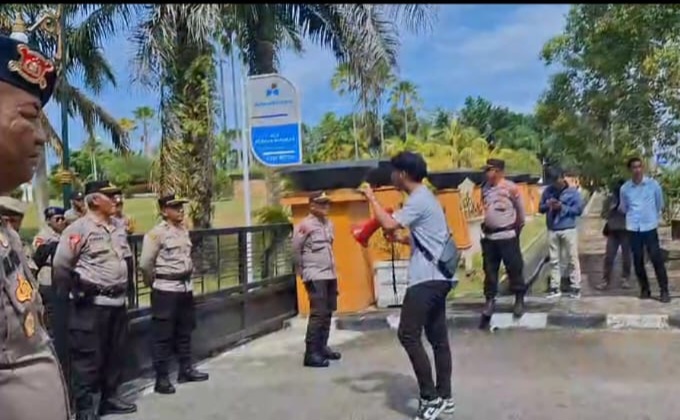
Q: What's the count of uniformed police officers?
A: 9